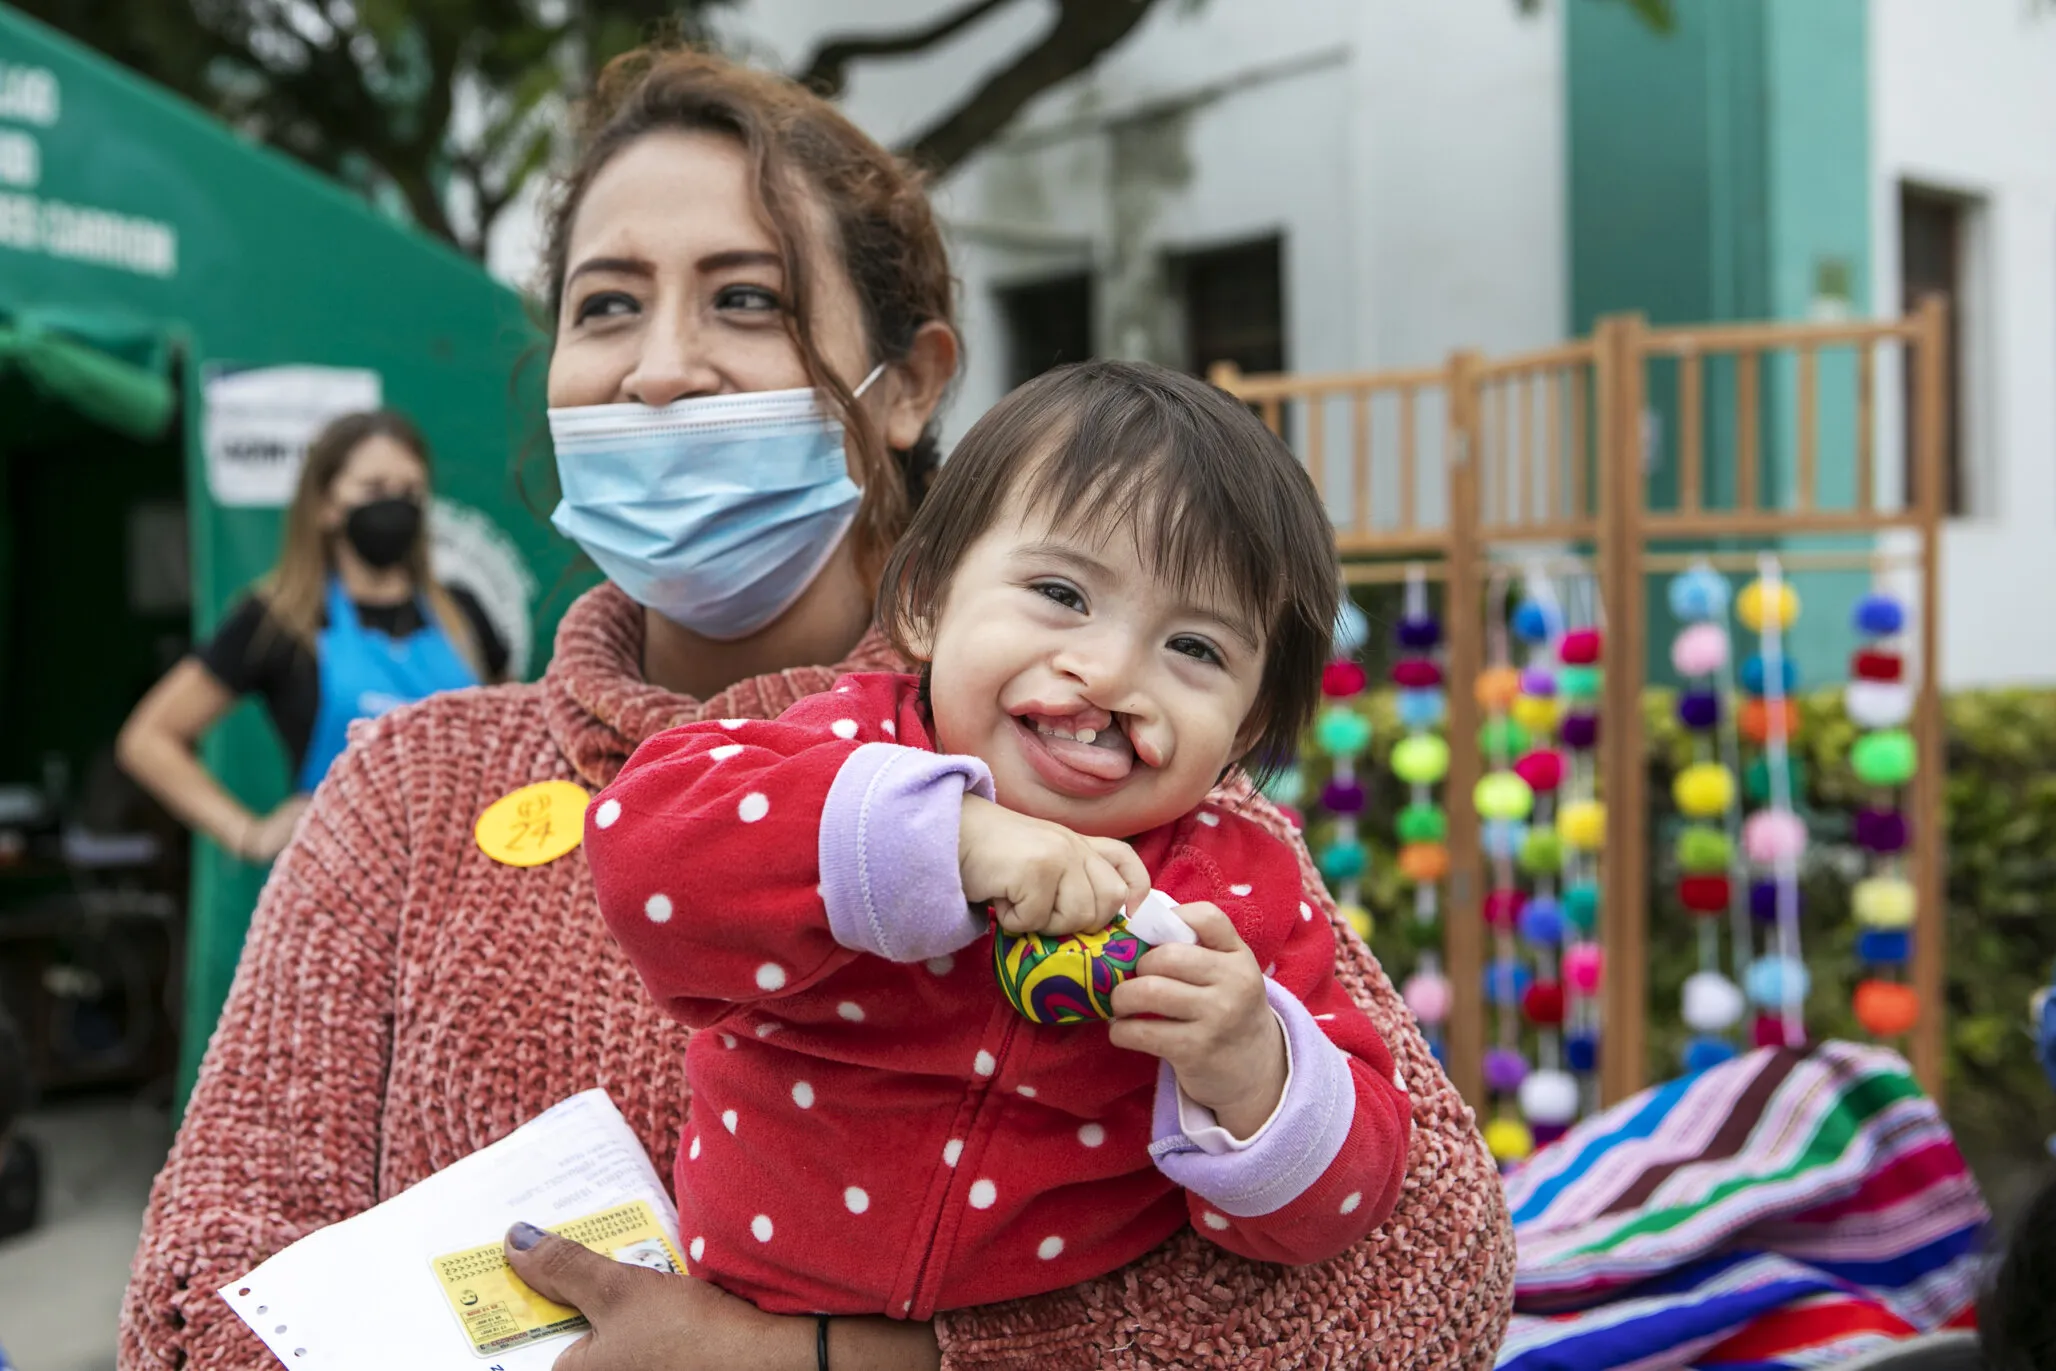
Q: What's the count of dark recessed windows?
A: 3